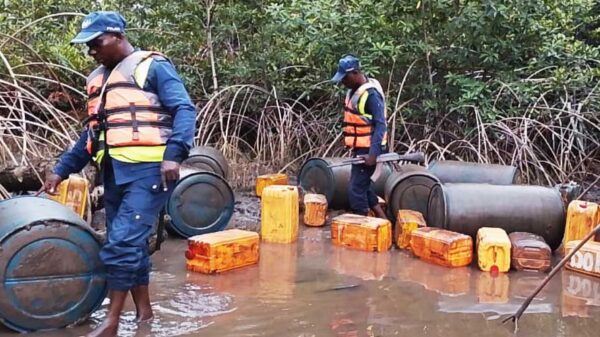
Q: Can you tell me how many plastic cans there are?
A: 12